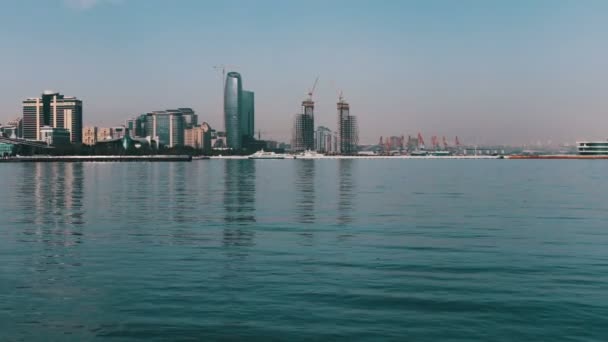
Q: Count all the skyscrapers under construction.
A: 2